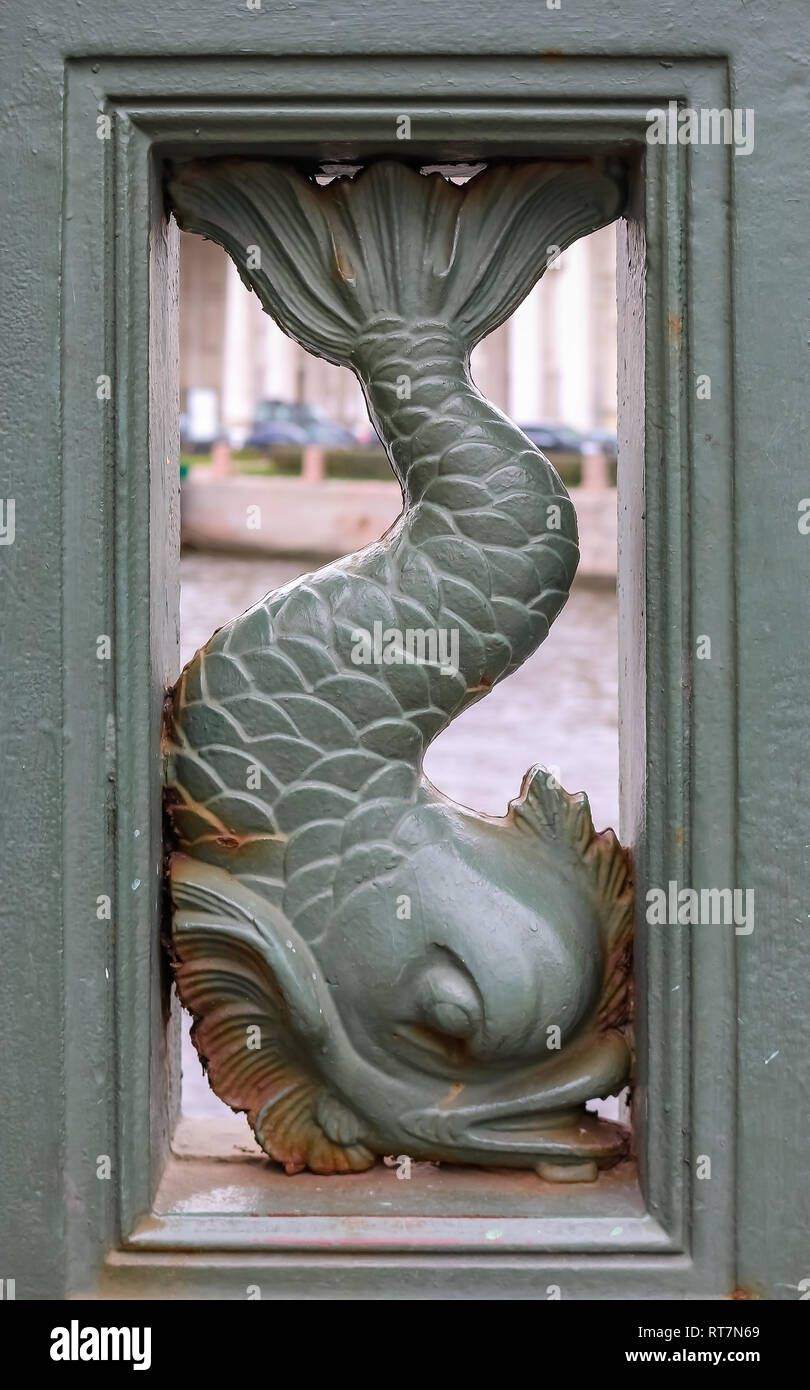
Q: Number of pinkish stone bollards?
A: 3